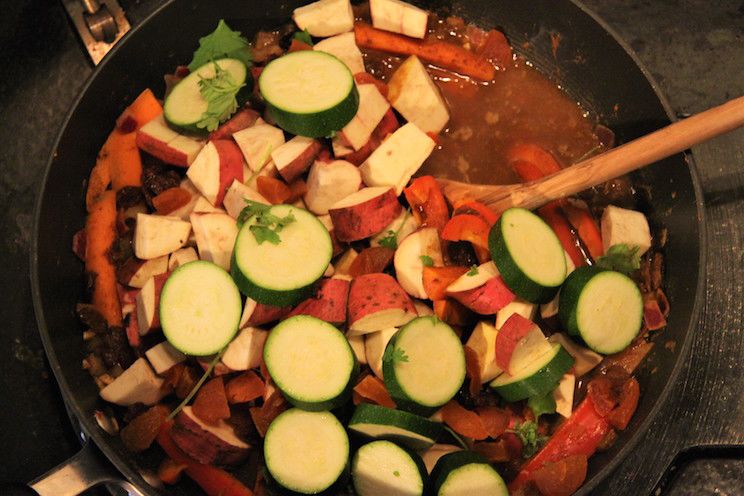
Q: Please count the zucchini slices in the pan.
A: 13